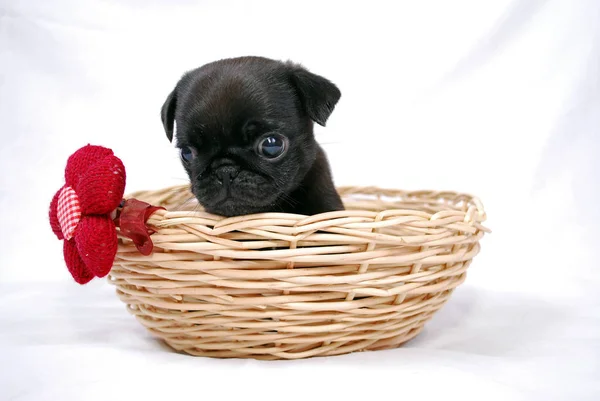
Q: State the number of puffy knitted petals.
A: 5